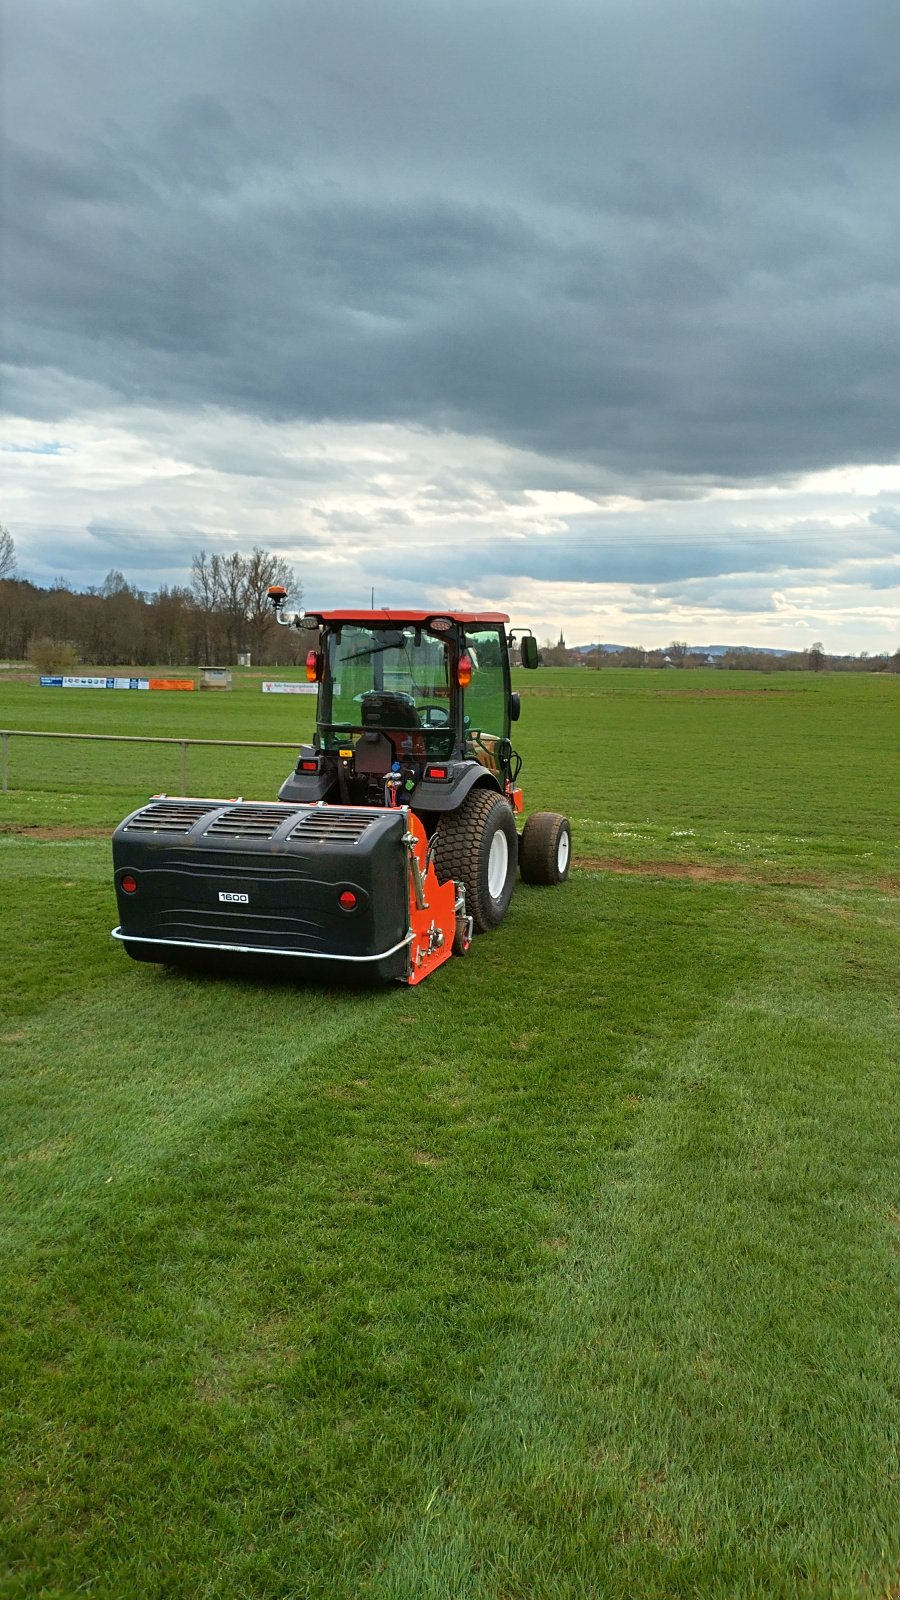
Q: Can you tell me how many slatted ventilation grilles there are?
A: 3